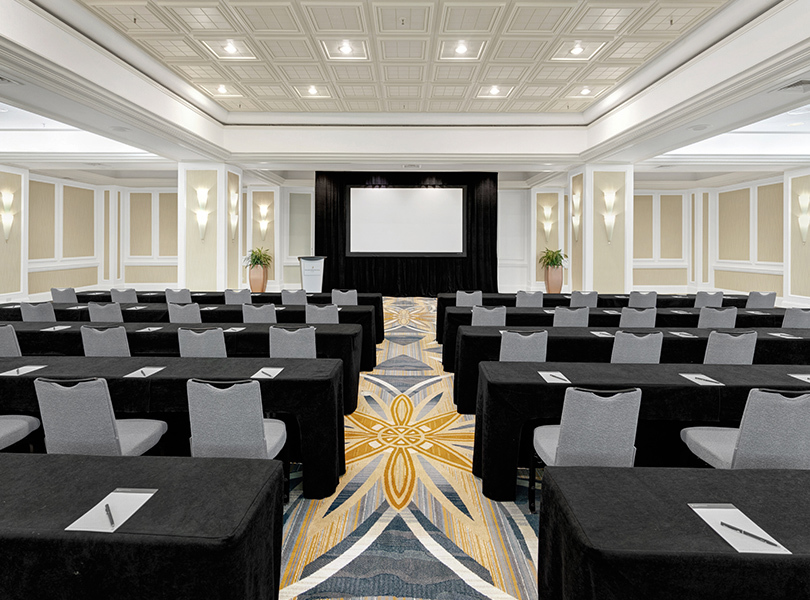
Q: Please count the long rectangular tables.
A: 10